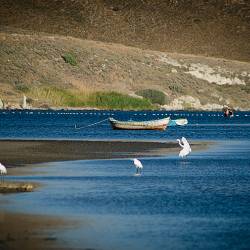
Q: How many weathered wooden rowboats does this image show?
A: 1